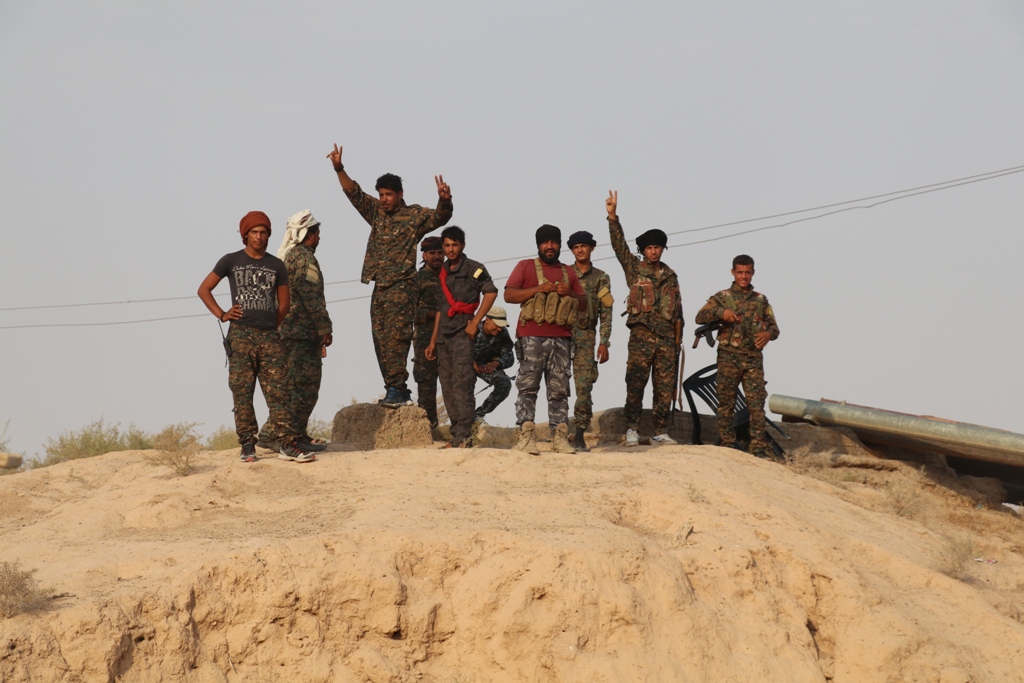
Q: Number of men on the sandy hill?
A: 10